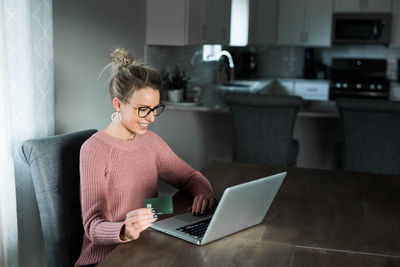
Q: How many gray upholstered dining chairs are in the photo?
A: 3